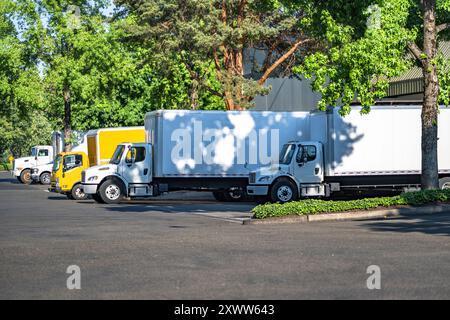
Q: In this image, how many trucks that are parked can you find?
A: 5